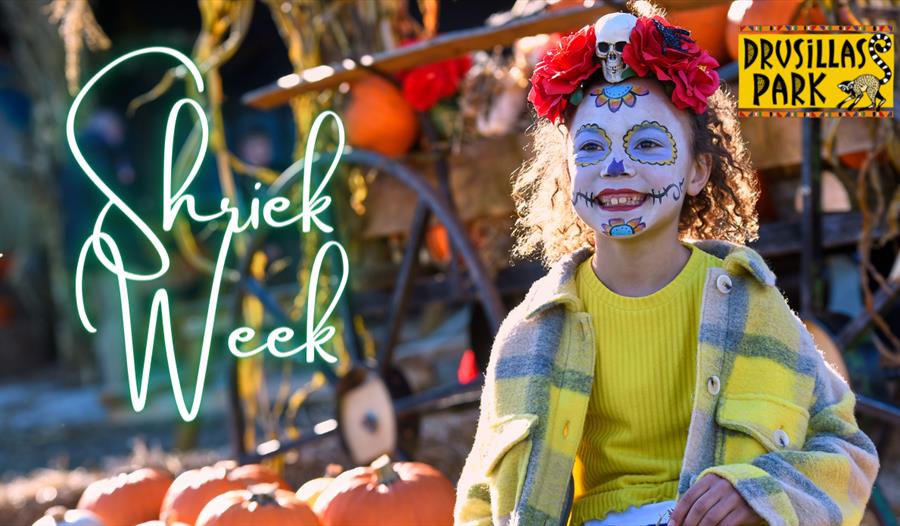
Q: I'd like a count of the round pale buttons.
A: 3